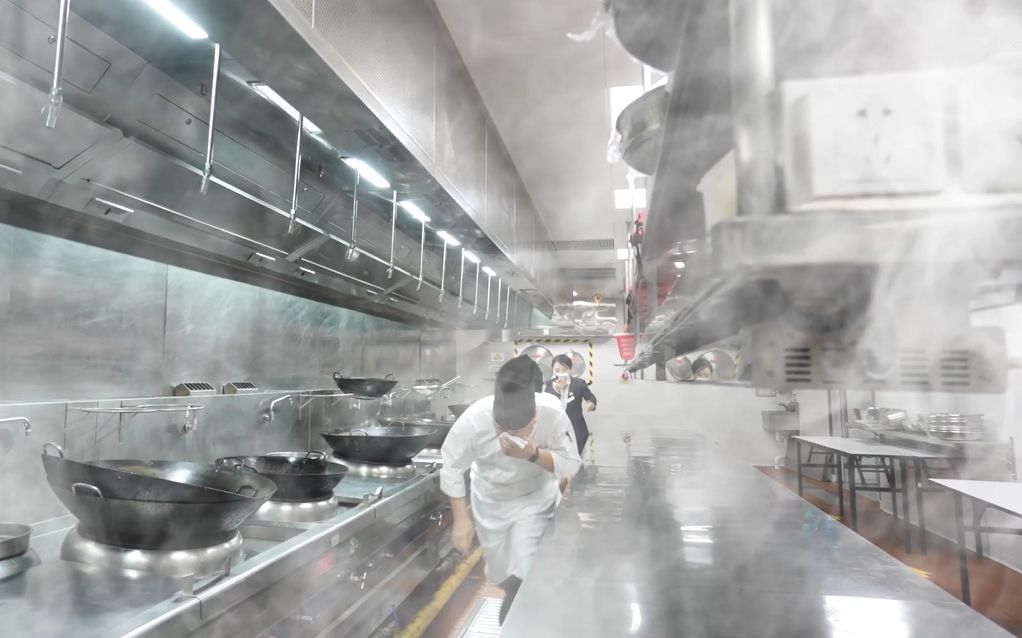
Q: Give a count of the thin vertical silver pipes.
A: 13